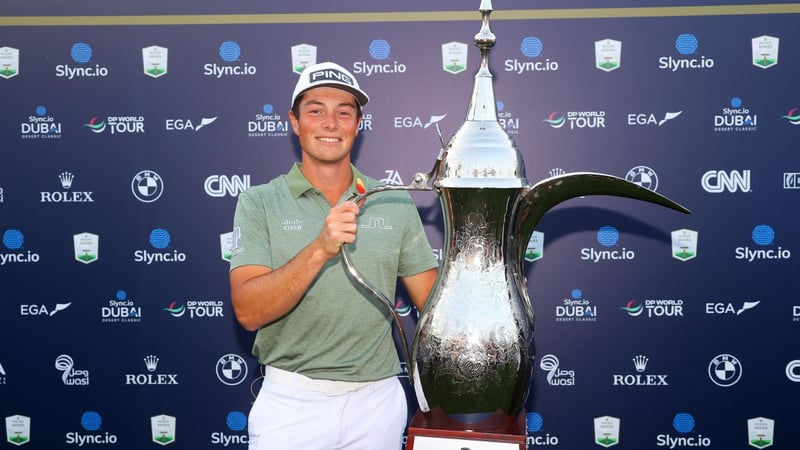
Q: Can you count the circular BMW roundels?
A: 4